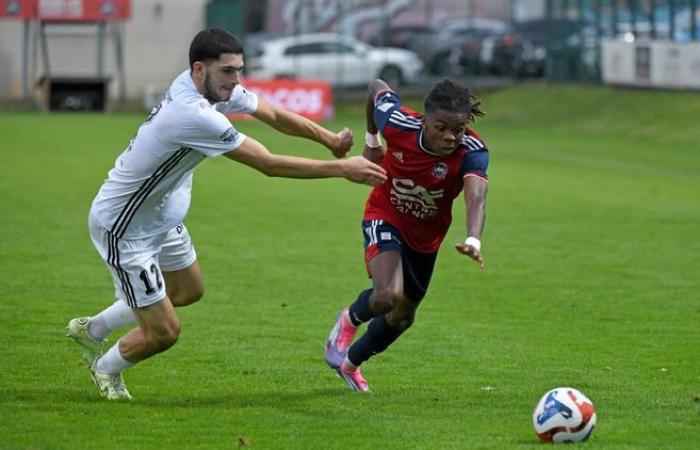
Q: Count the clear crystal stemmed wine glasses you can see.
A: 0